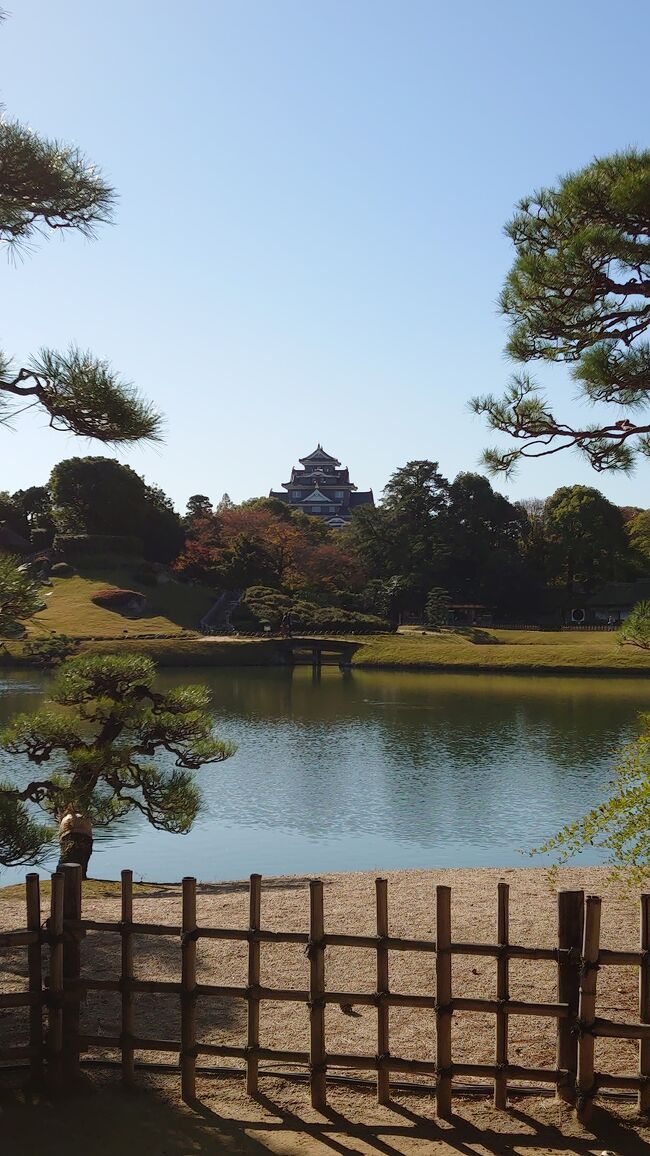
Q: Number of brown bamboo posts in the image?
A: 13